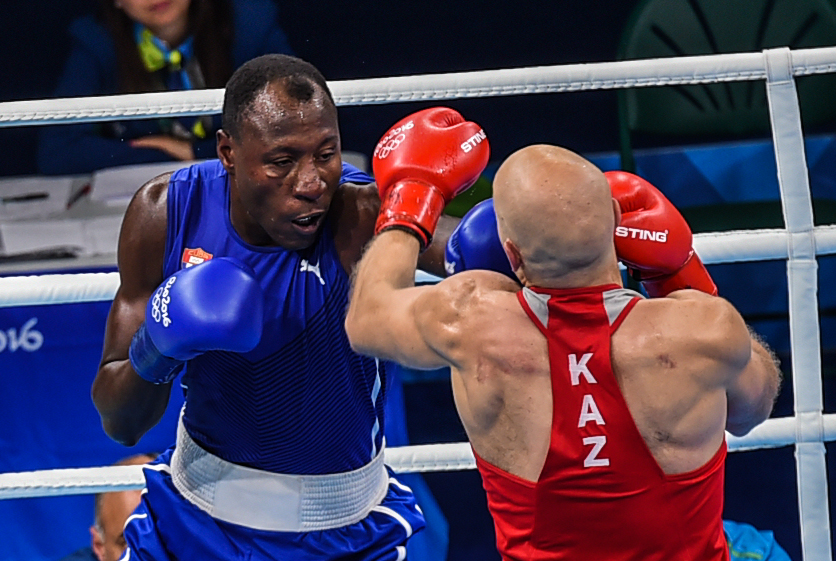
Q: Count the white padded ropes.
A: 3